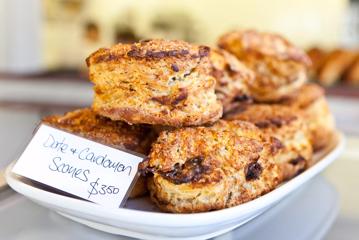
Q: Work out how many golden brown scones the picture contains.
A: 7